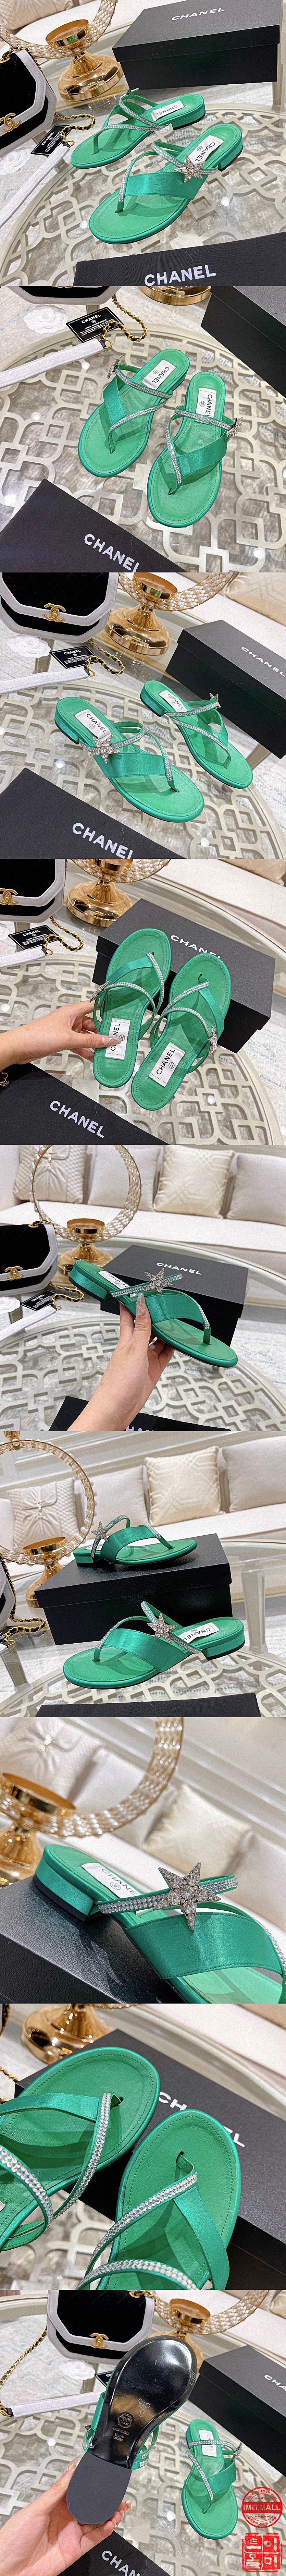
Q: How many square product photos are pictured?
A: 9